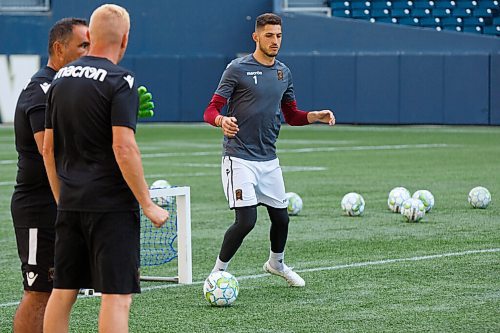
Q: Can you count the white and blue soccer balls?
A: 8